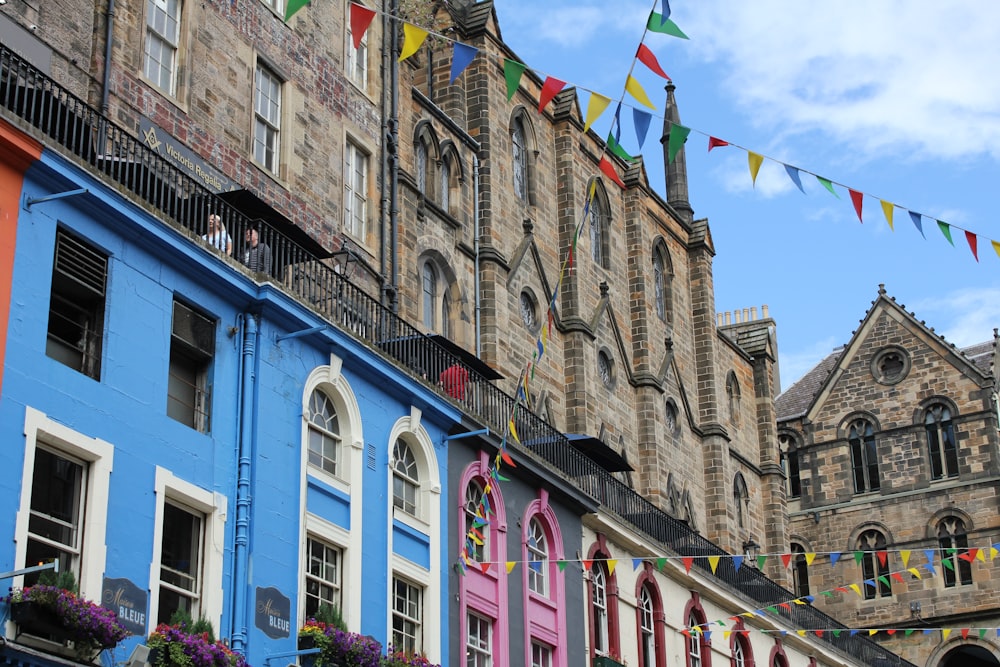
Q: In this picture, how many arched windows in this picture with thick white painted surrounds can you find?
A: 2